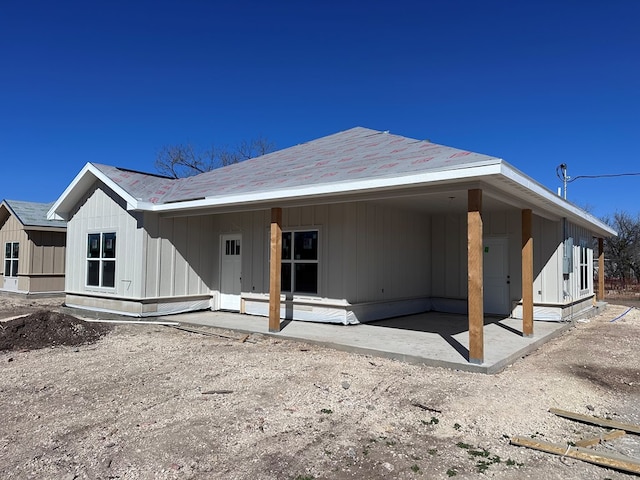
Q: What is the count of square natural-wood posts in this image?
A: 4